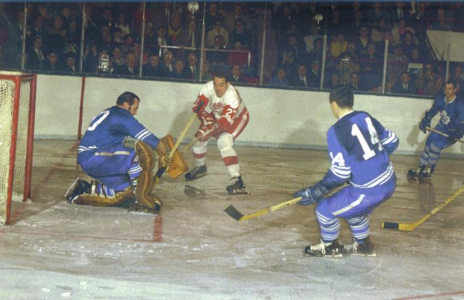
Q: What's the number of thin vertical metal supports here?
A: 8